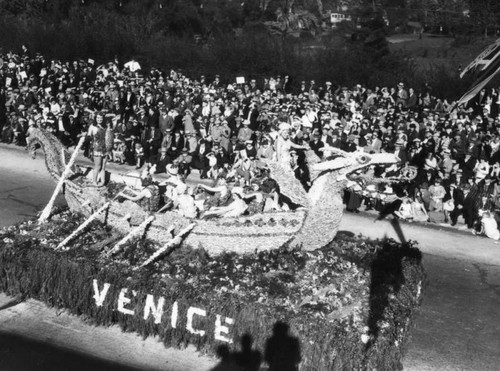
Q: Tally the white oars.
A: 4